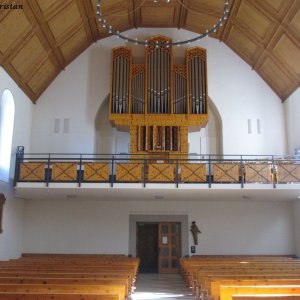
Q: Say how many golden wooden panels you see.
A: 9